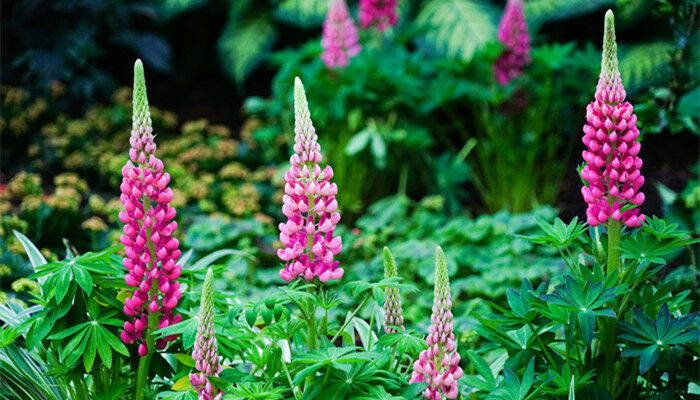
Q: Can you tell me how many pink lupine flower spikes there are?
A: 9